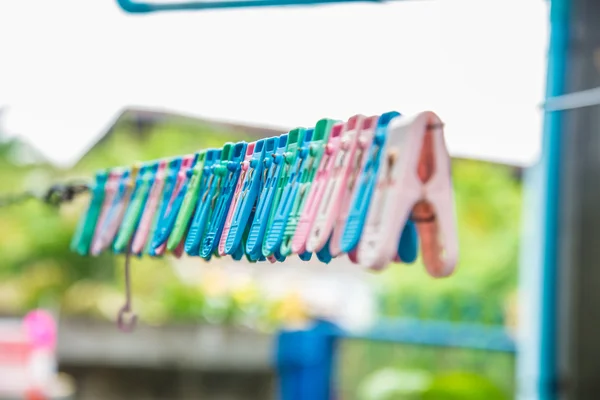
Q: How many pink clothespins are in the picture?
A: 8